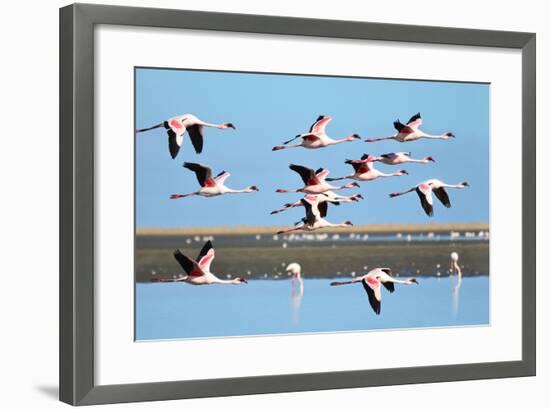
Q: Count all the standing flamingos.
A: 2